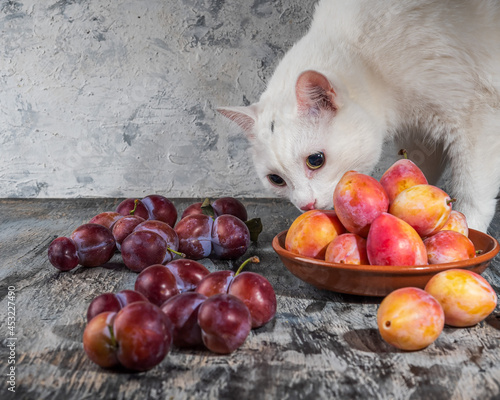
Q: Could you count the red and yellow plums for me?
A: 10